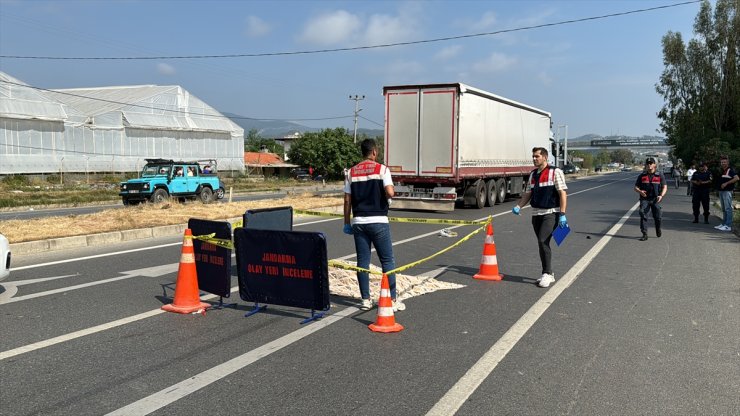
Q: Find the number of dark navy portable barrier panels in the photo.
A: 3